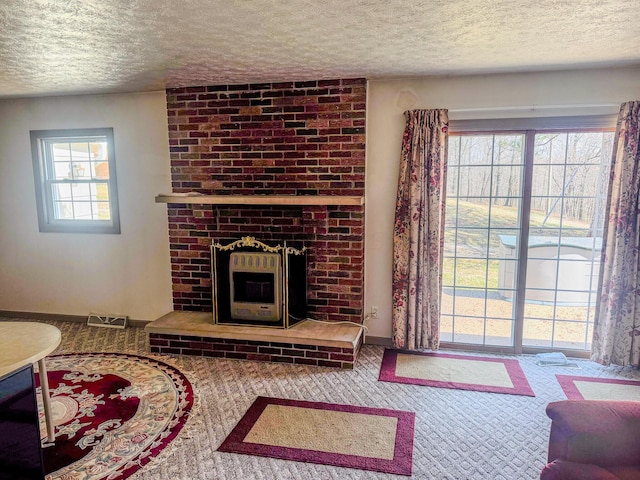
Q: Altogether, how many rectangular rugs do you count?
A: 3